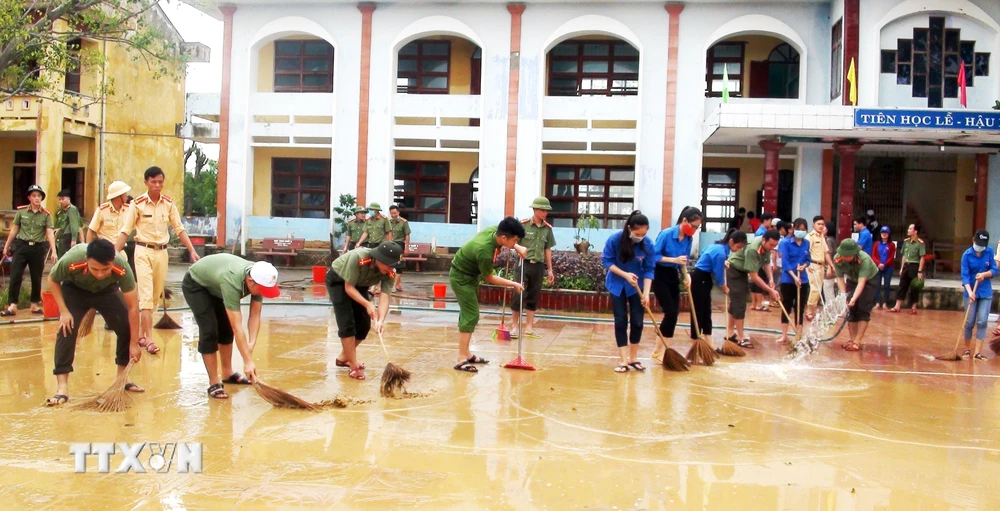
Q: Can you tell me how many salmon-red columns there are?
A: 4